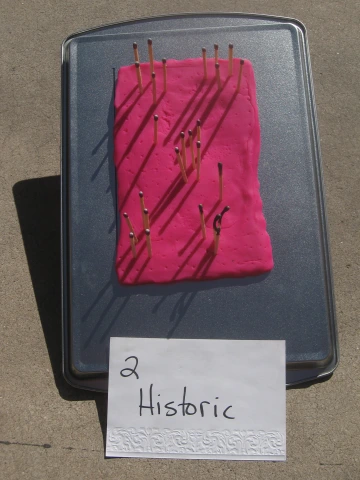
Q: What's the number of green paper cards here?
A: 0